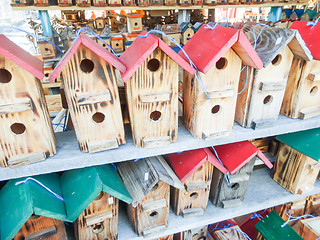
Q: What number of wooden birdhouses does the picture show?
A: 12